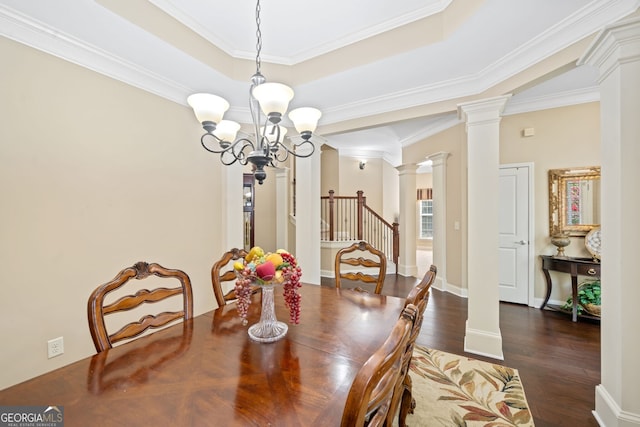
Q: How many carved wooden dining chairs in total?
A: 5